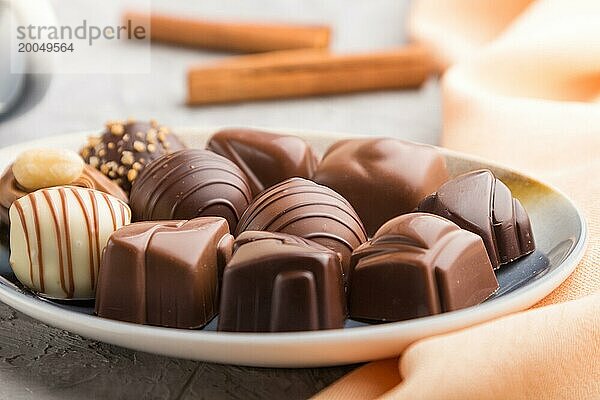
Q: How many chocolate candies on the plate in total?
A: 11